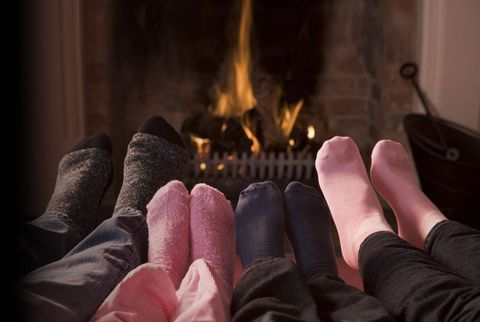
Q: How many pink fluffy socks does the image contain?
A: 2